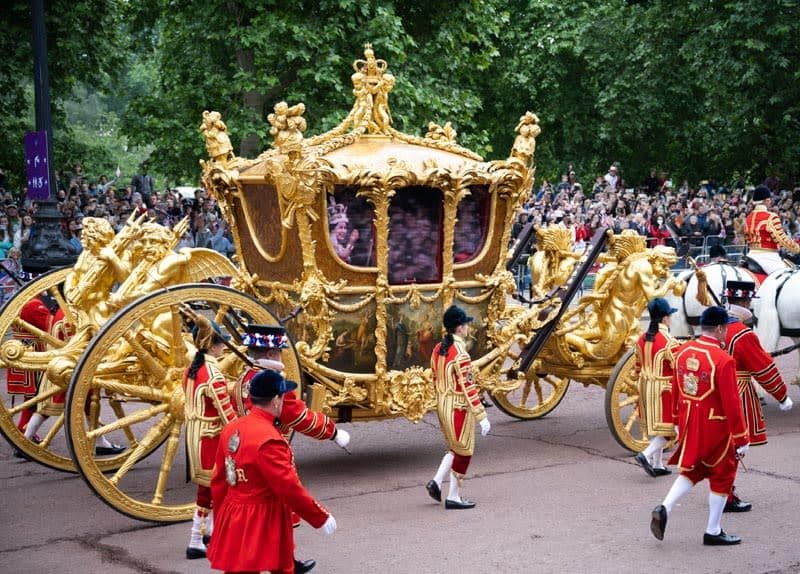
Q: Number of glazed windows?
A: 3